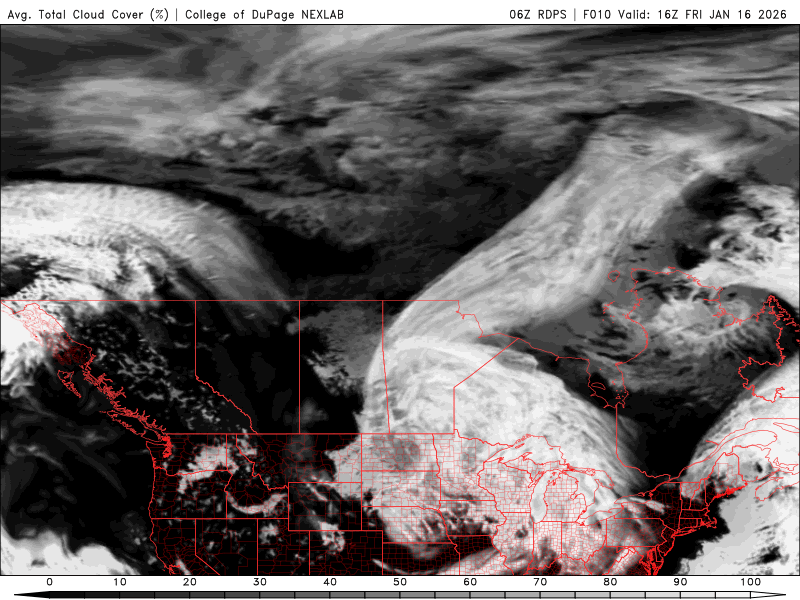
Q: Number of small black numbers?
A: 11